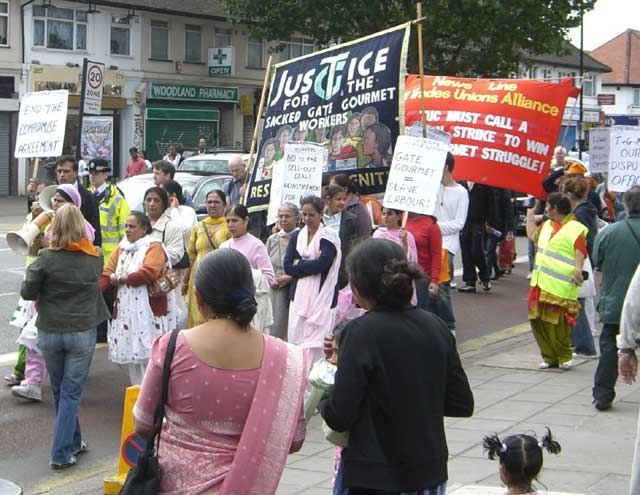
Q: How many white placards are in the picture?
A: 5